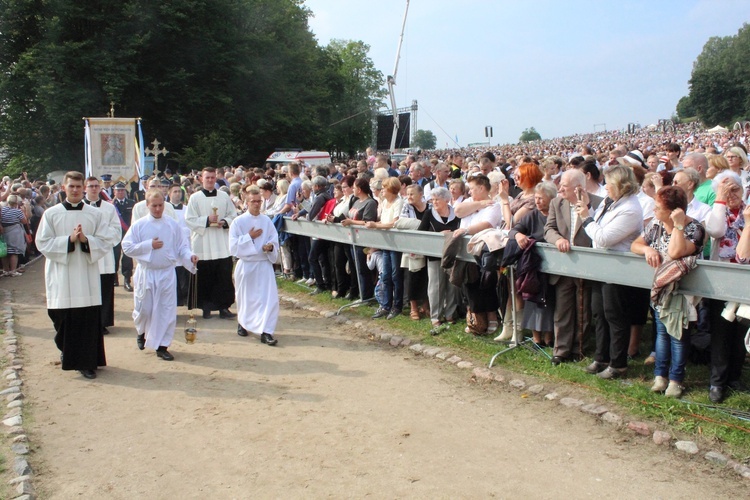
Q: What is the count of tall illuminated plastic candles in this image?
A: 0